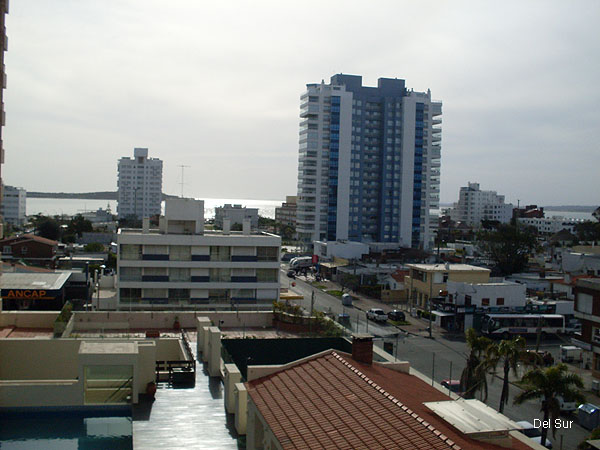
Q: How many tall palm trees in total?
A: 3